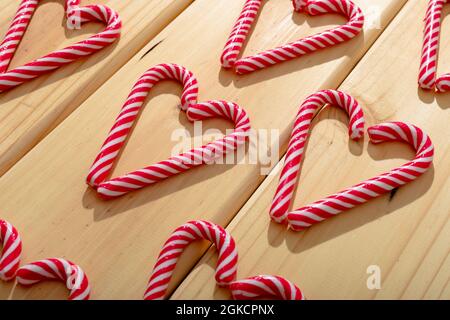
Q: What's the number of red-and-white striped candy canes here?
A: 14